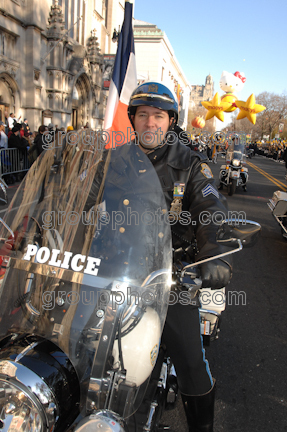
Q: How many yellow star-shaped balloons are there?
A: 2